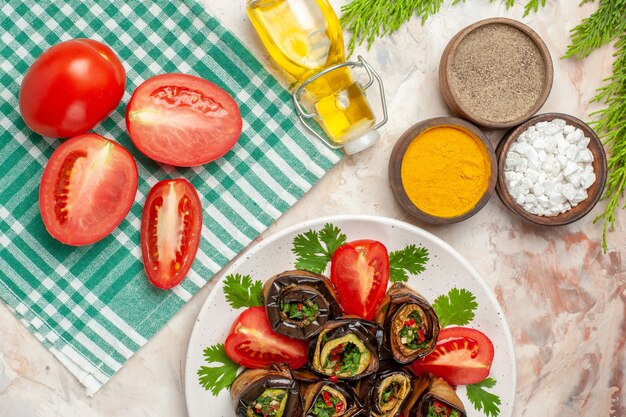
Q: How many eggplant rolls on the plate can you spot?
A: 7